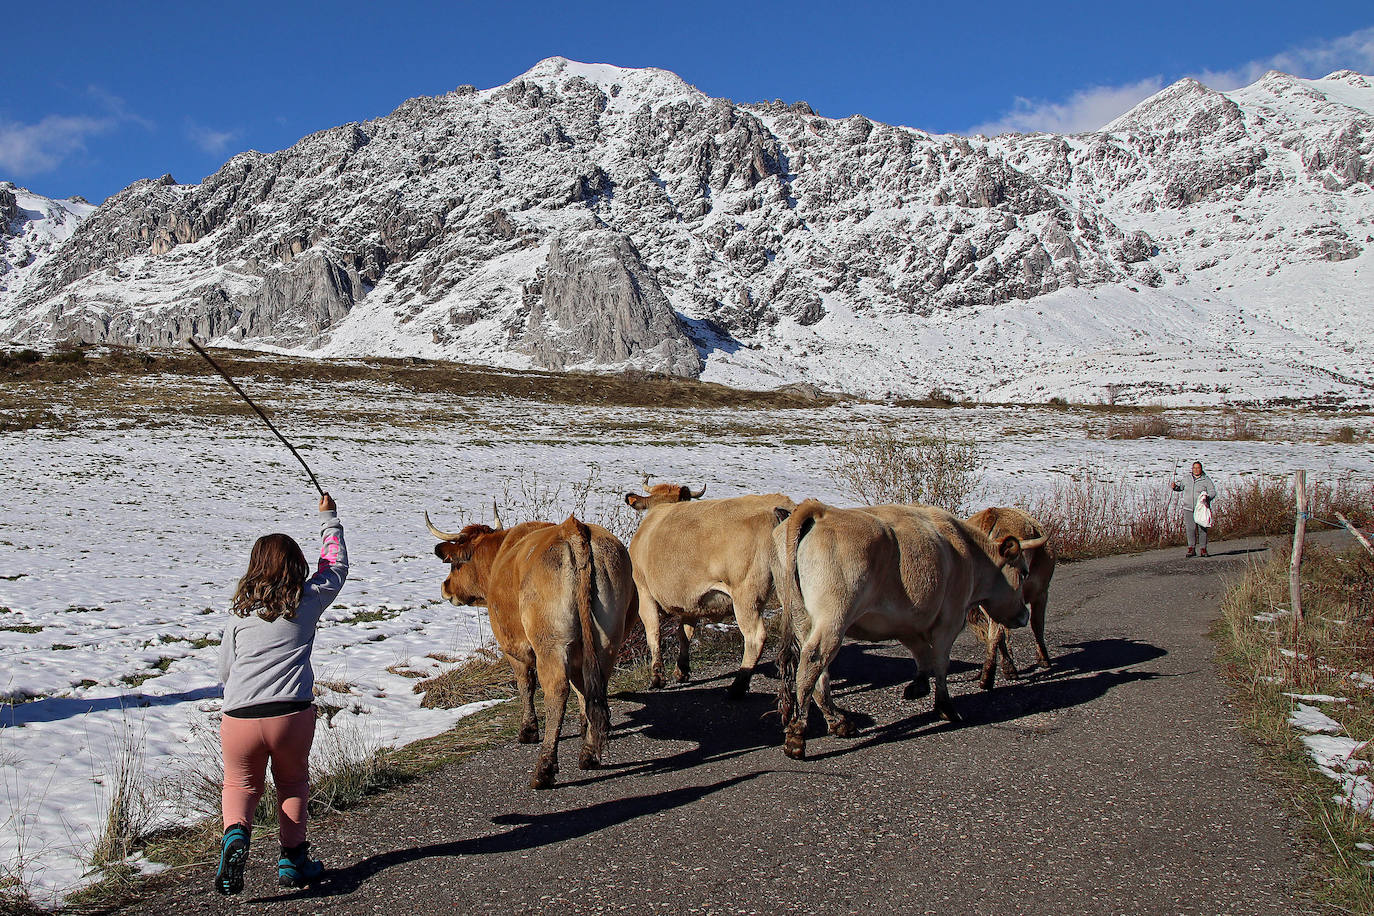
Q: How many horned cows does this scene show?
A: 3